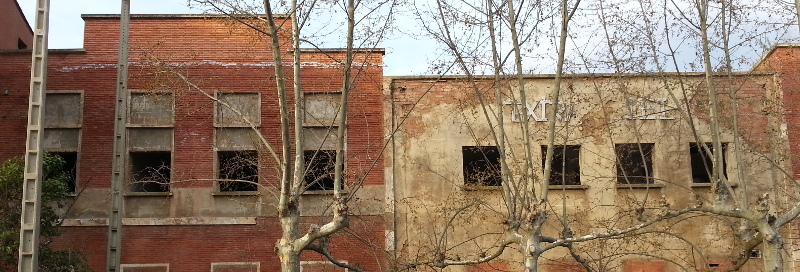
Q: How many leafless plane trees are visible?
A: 3